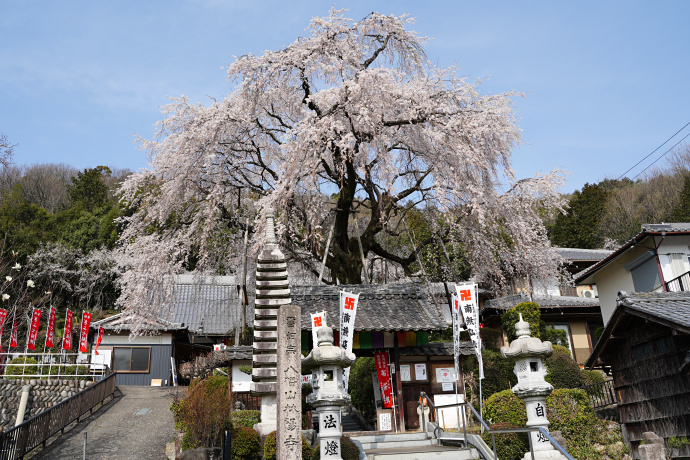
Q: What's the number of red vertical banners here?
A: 8